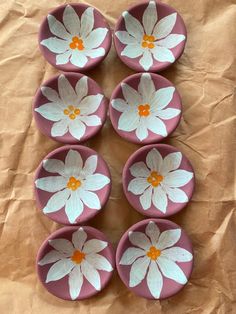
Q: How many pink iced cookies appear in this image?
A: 8